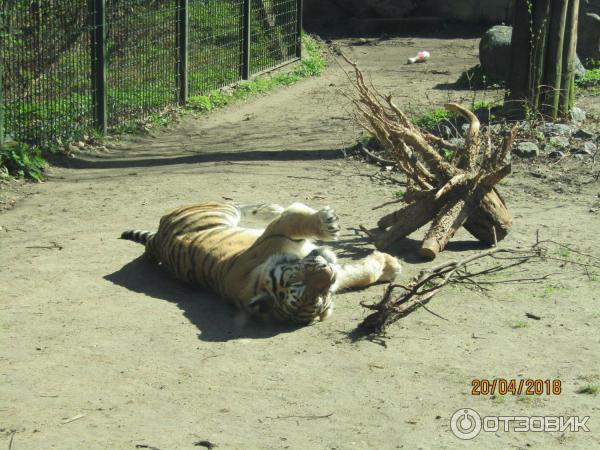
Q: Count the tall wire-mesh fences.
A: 1